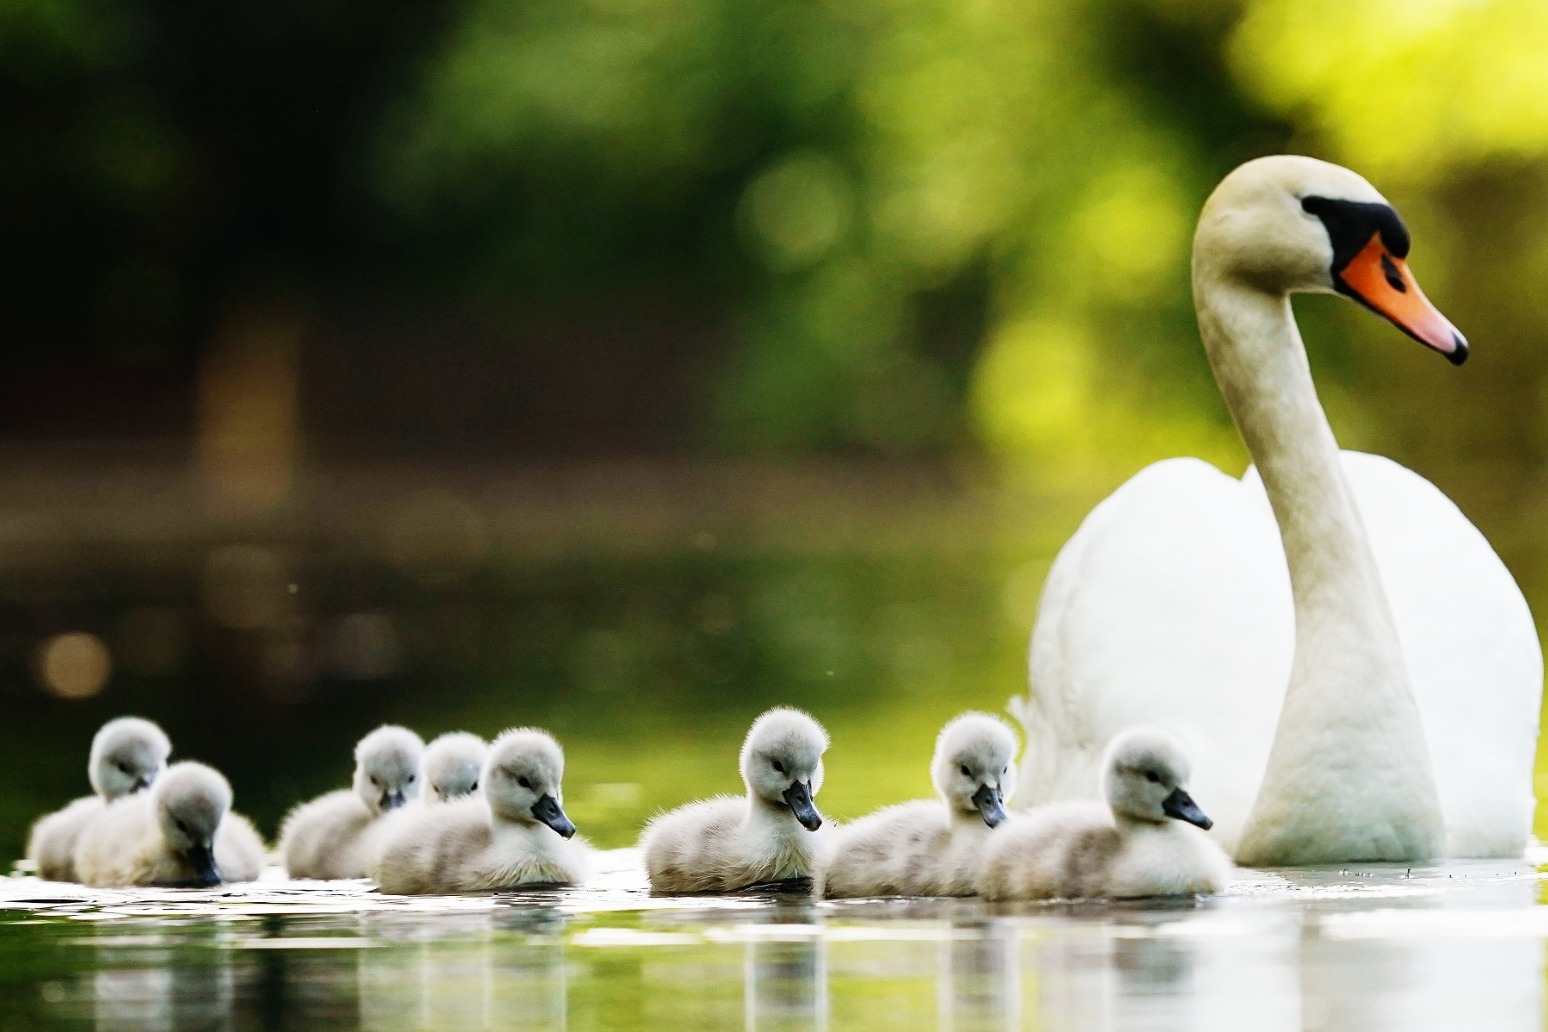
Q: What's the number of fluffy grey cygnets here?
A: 8